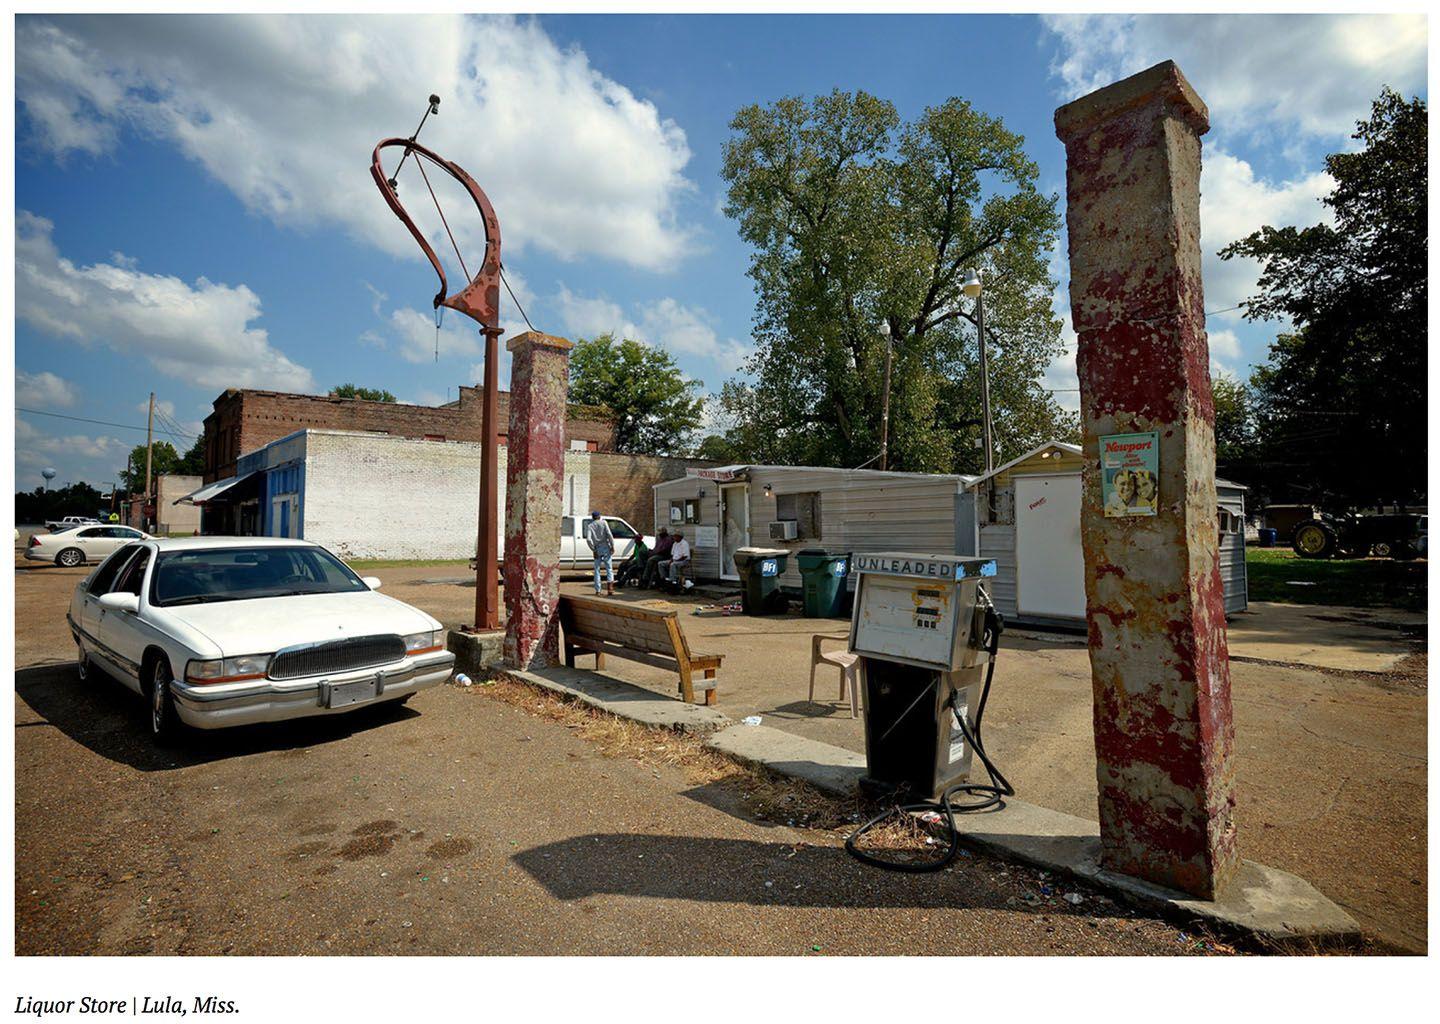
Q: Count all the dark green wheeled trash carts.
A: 2